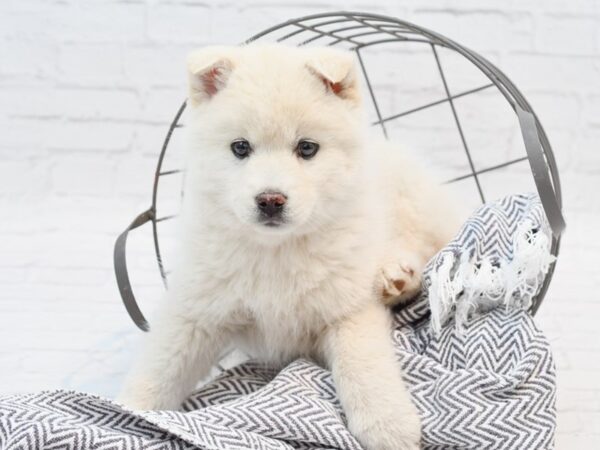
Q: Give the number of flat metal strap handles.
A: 2